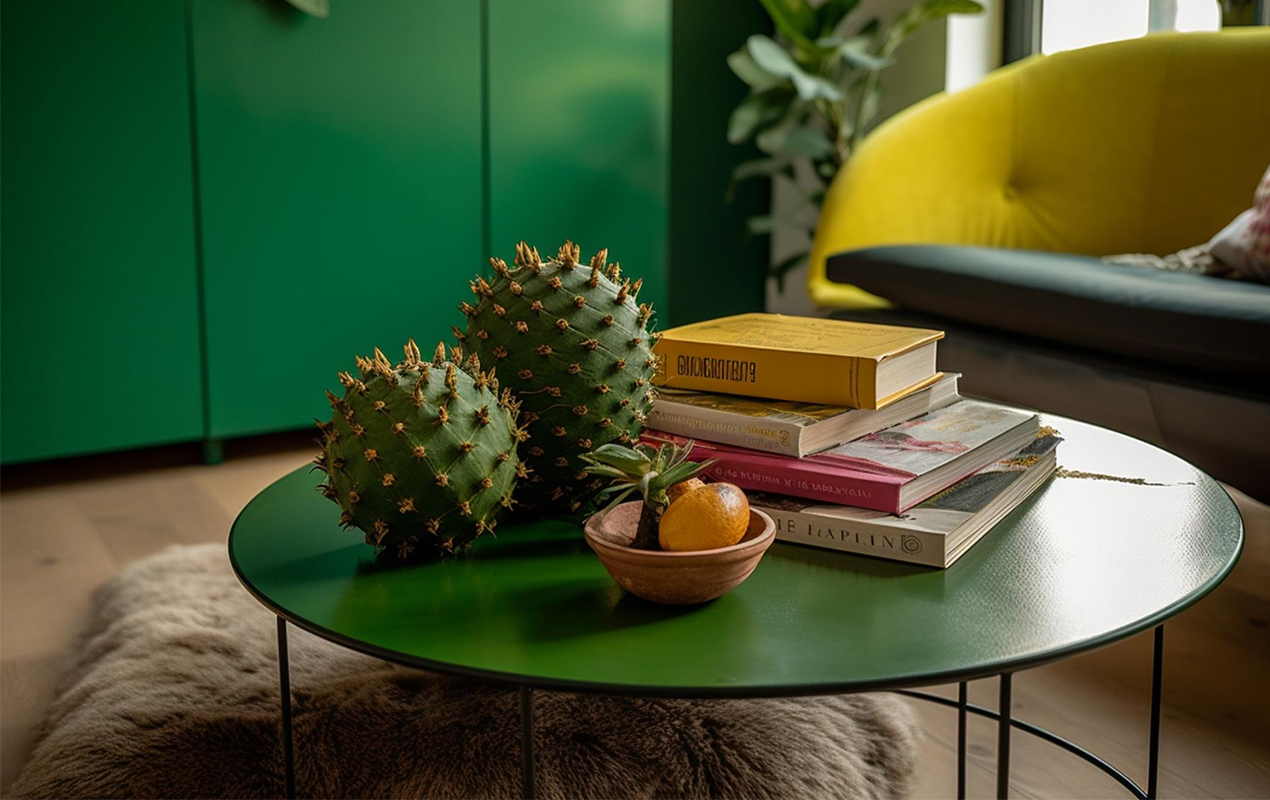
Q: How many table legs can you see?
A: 5